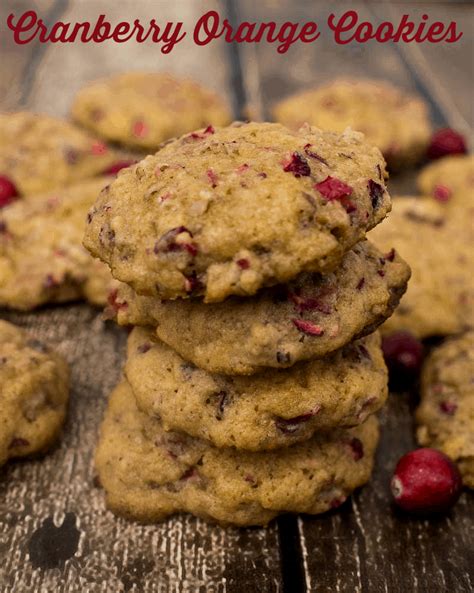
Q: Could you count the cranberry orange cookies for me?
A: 12